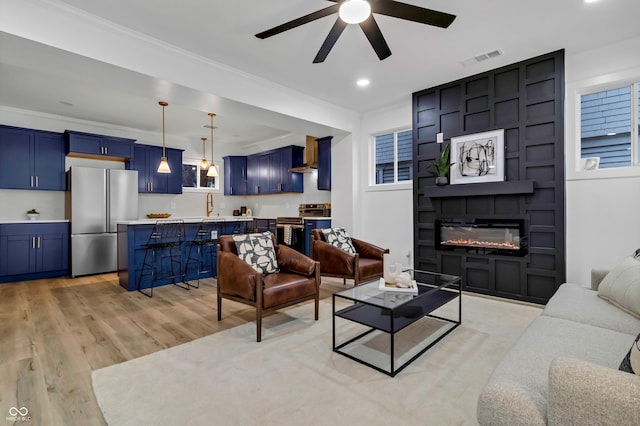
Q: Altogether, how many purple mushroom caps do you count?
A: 0